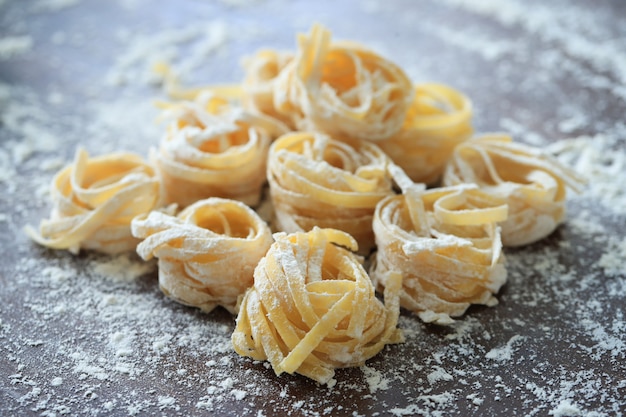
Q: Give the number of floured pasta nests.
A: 10